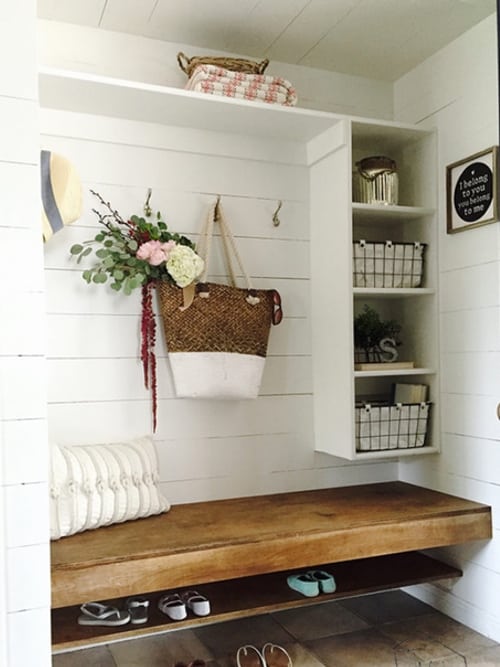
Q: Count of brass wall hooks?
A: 3